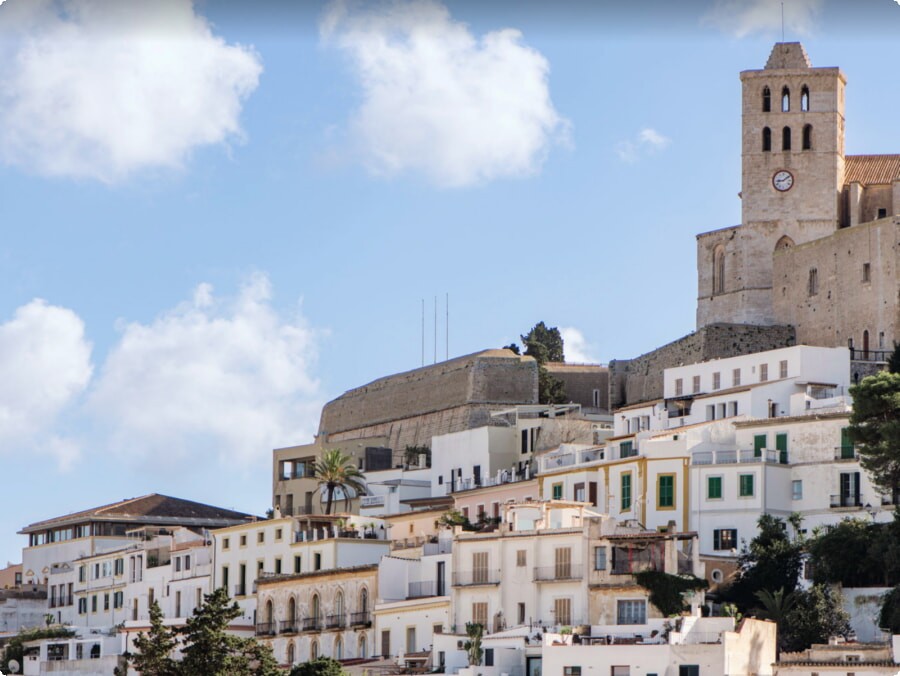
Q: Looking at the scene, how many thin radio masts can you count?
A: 3